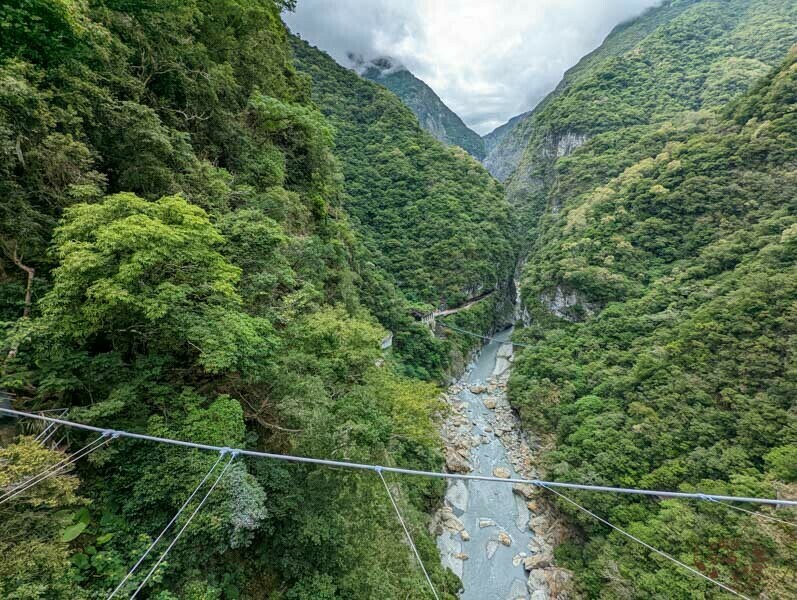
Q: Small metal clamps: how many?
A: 7